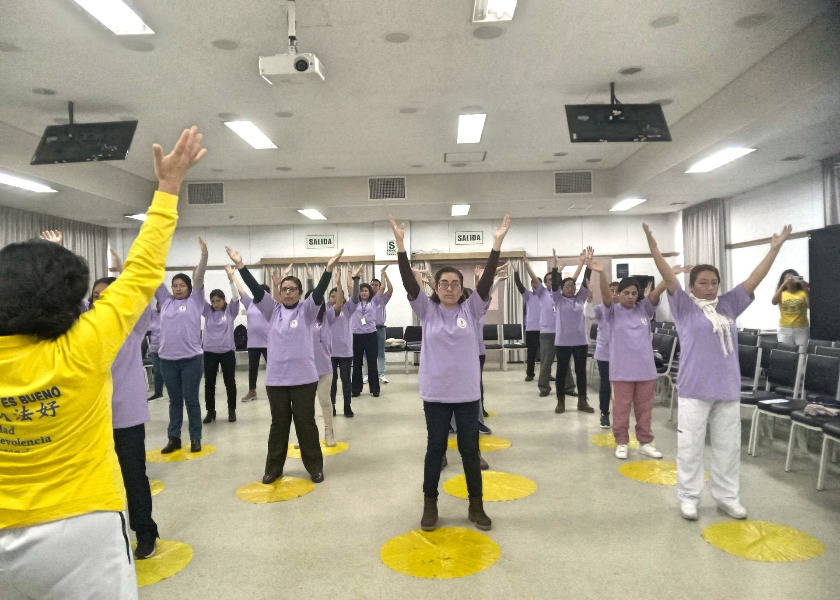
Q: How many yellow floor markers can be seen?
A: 12